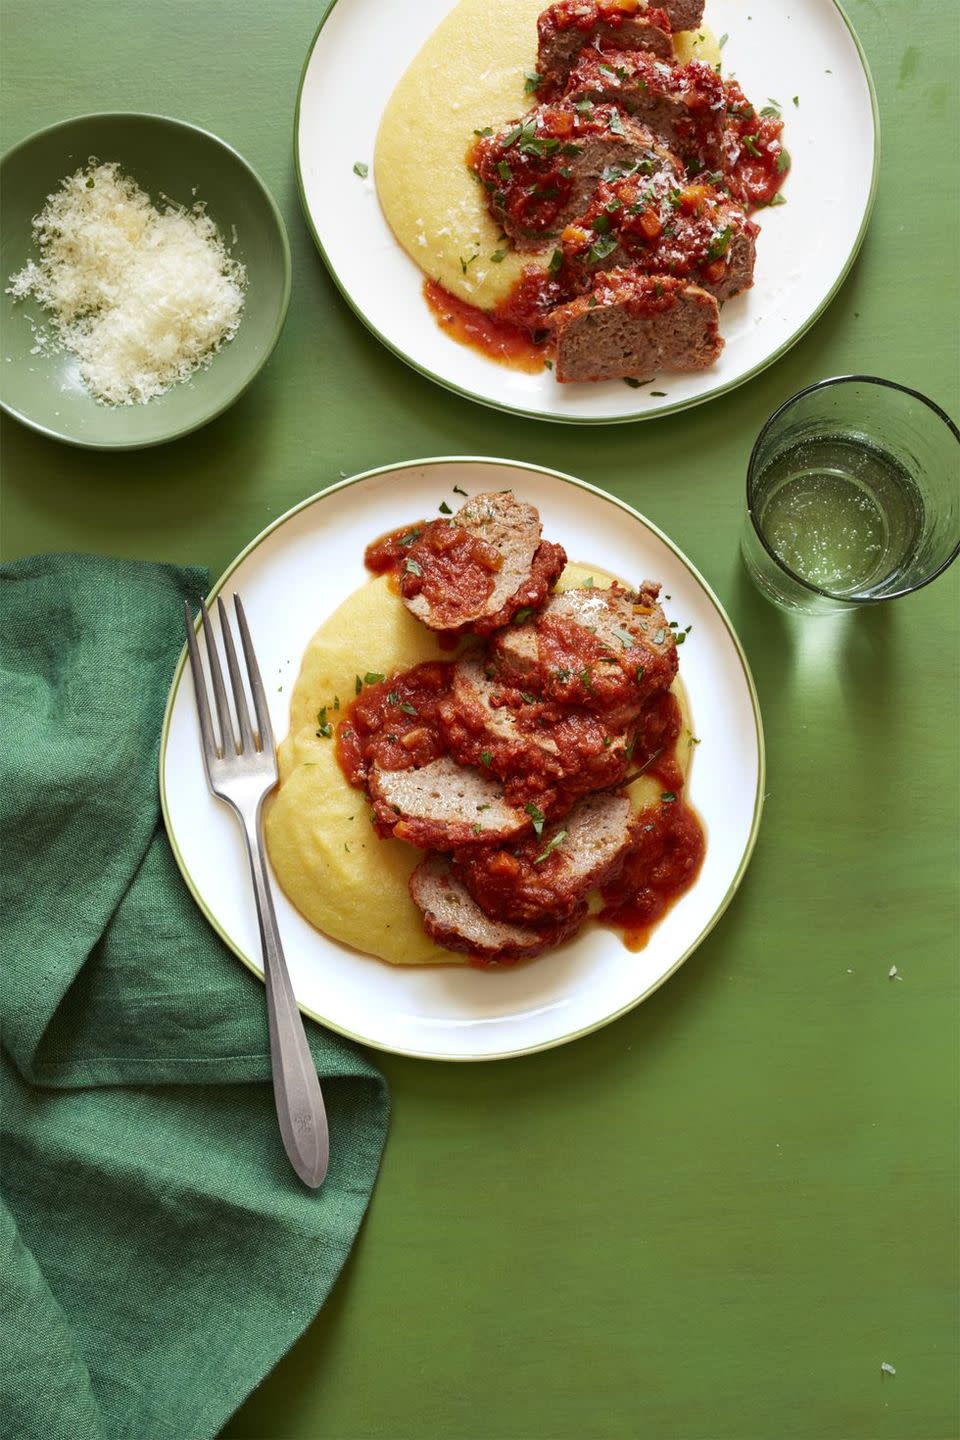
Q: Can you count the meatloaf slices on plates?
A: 12